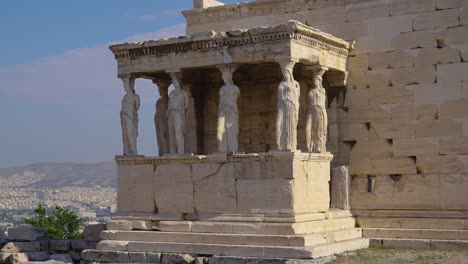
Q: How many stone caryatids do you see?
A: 6